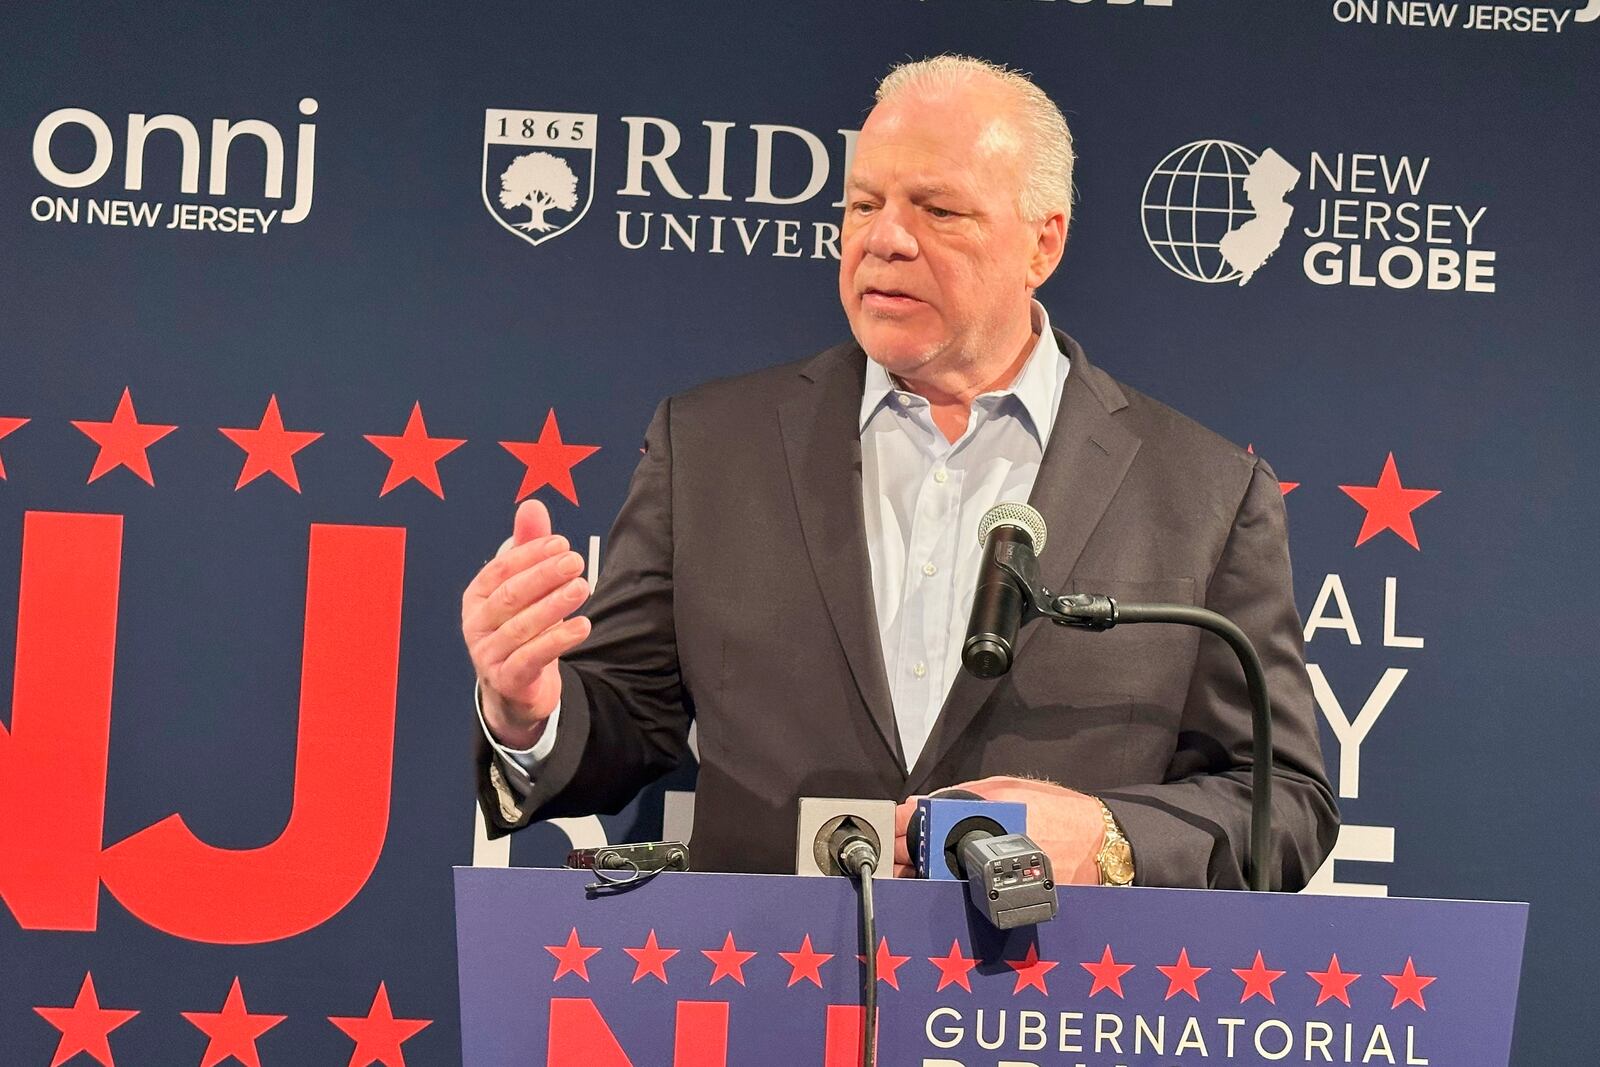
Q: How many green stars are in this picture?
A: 0